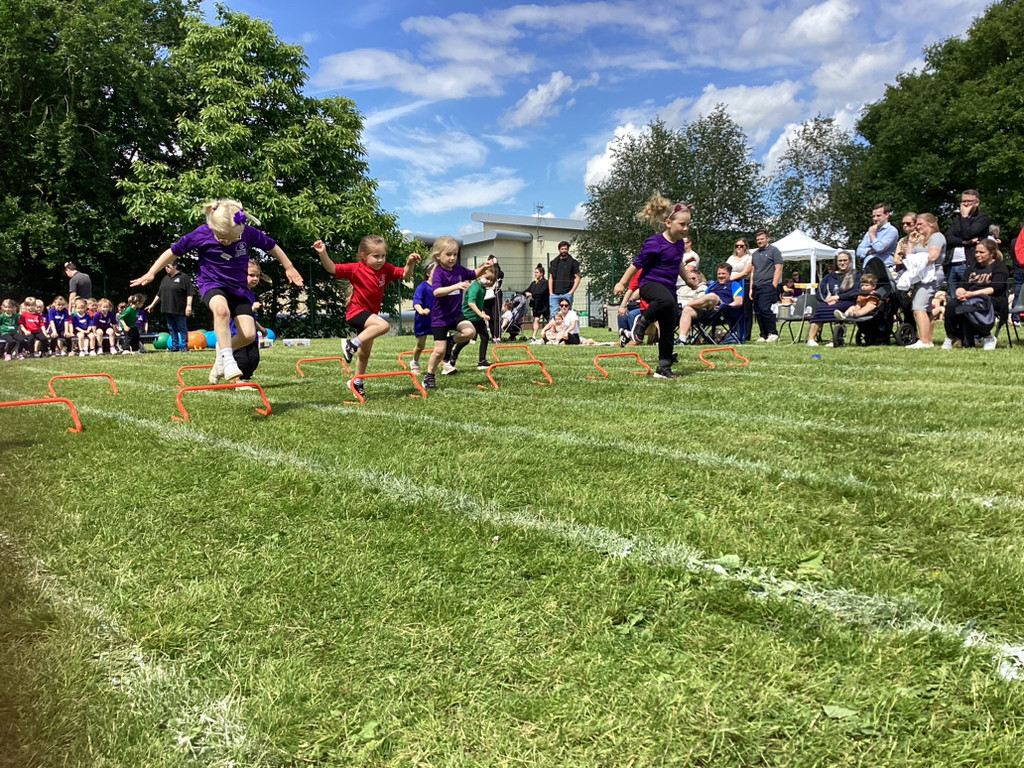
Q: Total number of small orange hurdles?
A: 11